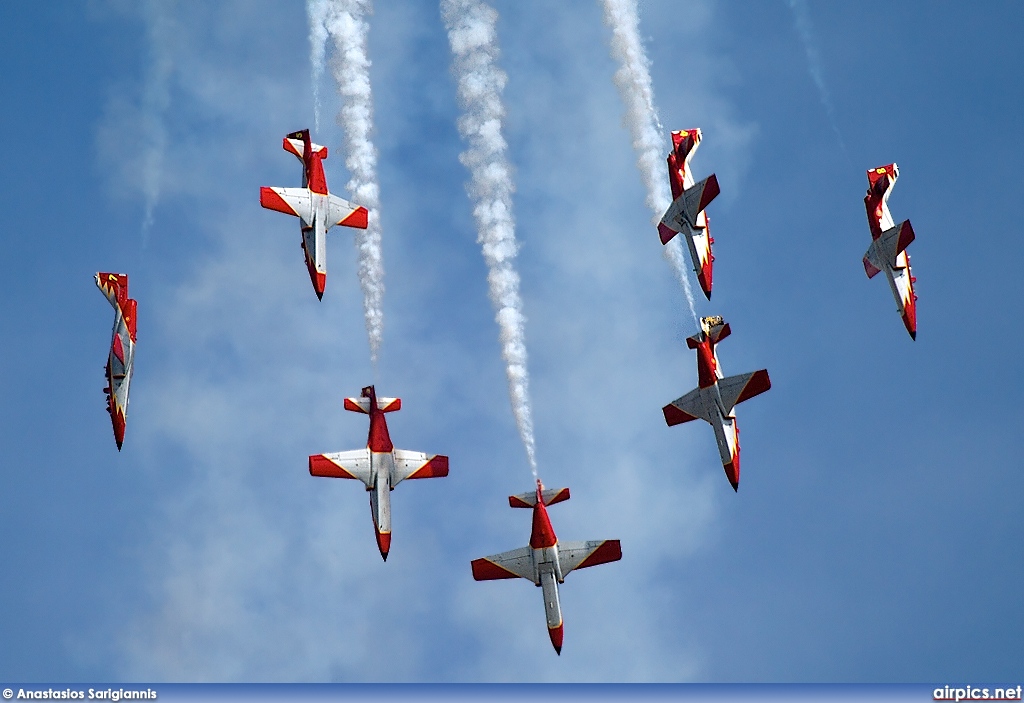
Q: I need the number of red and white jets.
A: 7